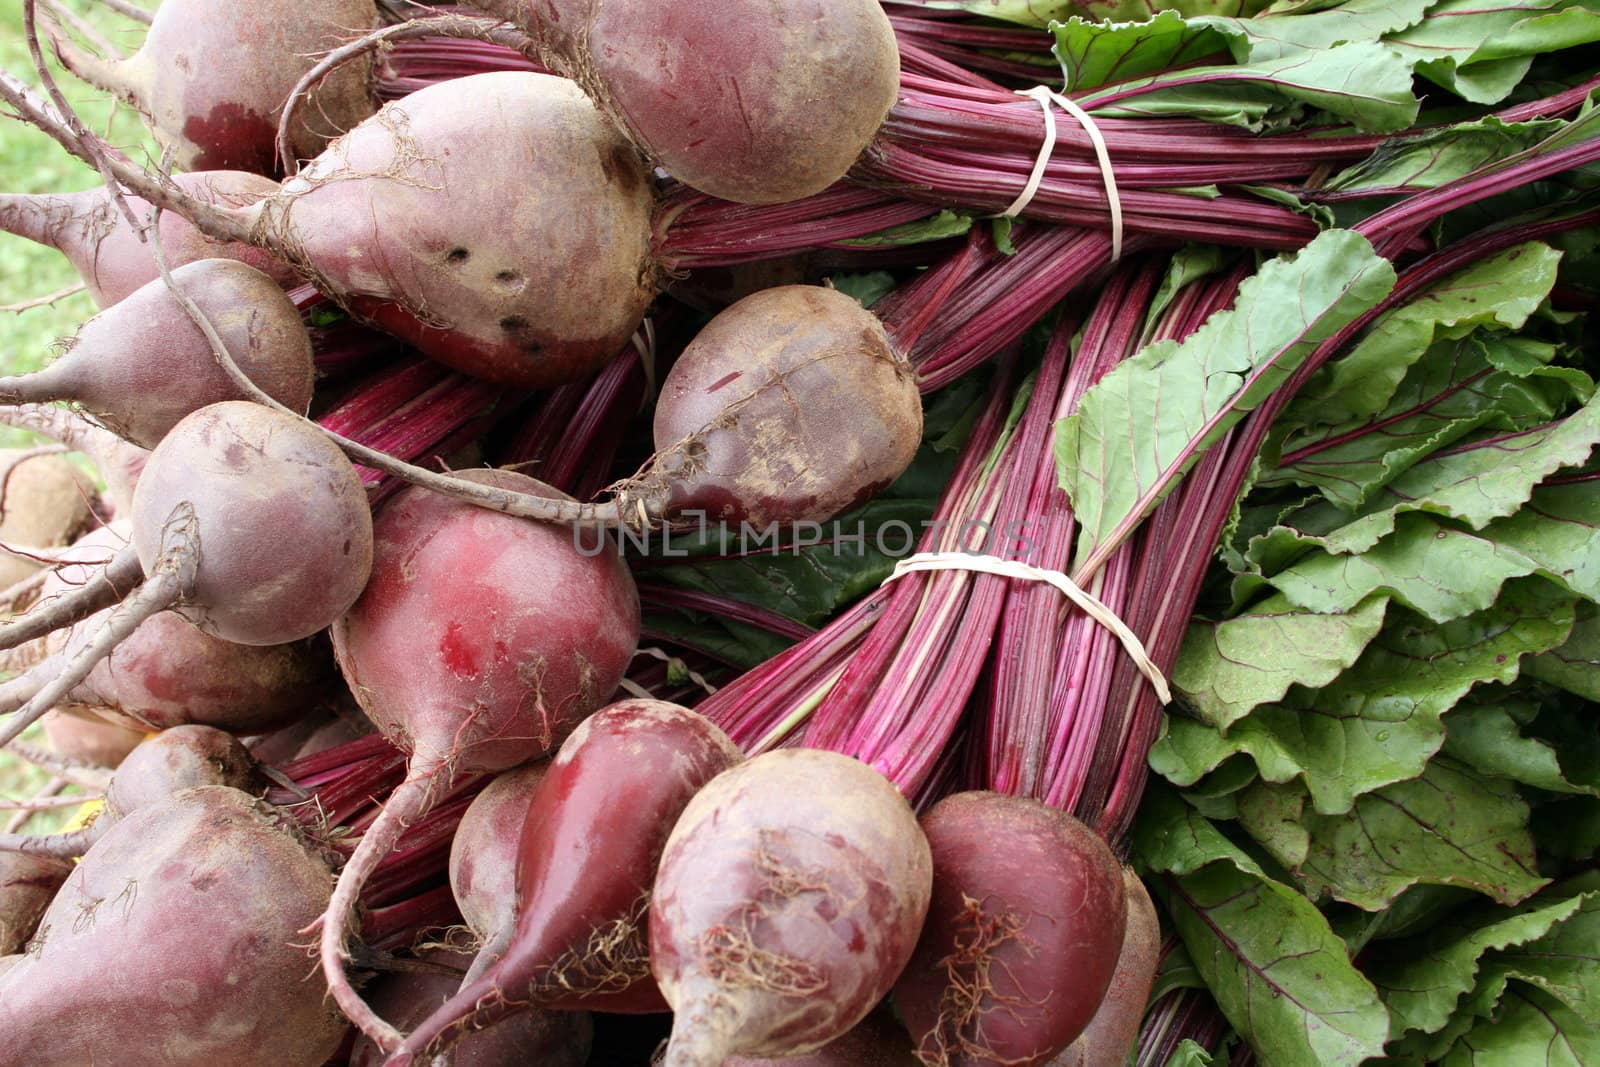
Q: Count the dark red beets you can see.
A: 2